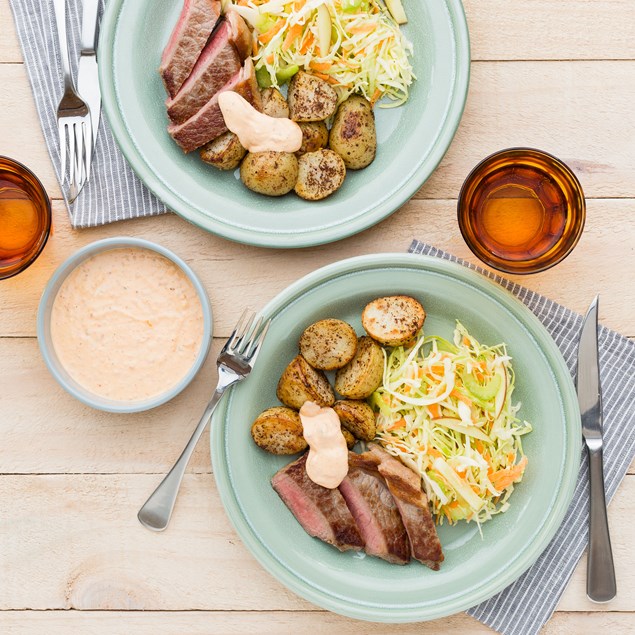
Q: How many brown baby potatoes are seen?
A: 14